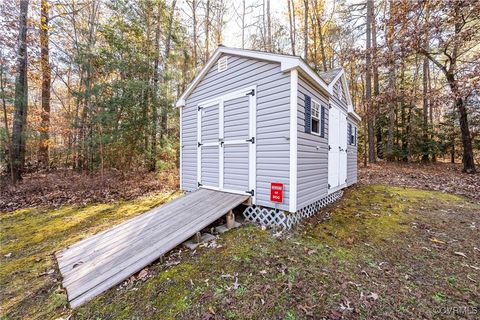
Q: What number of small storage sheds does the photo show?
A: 1